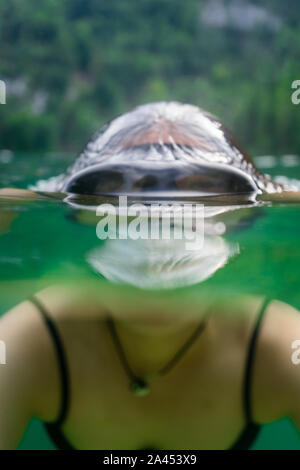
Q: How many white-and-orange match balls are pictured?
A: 0